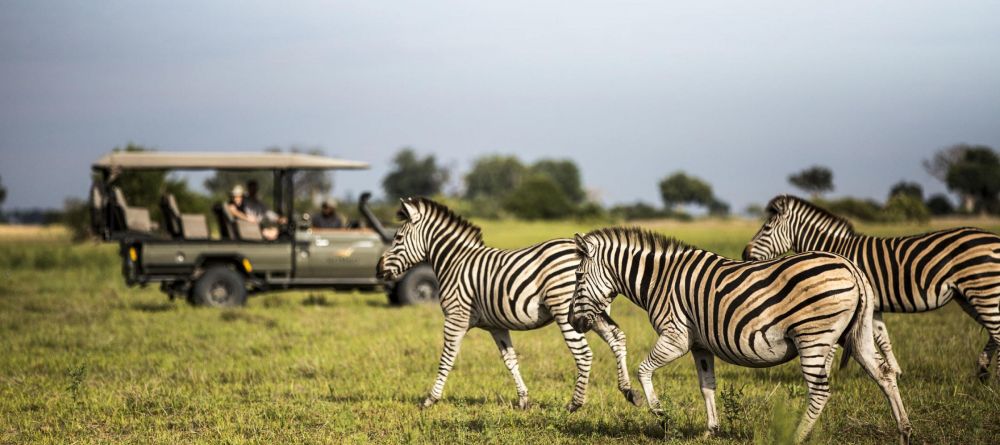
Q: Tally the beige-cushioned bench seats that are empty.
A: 2